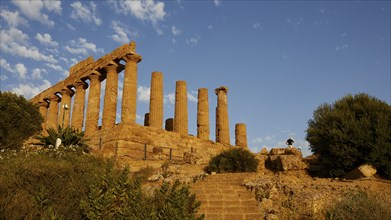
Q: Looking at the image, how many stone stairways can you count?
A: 1